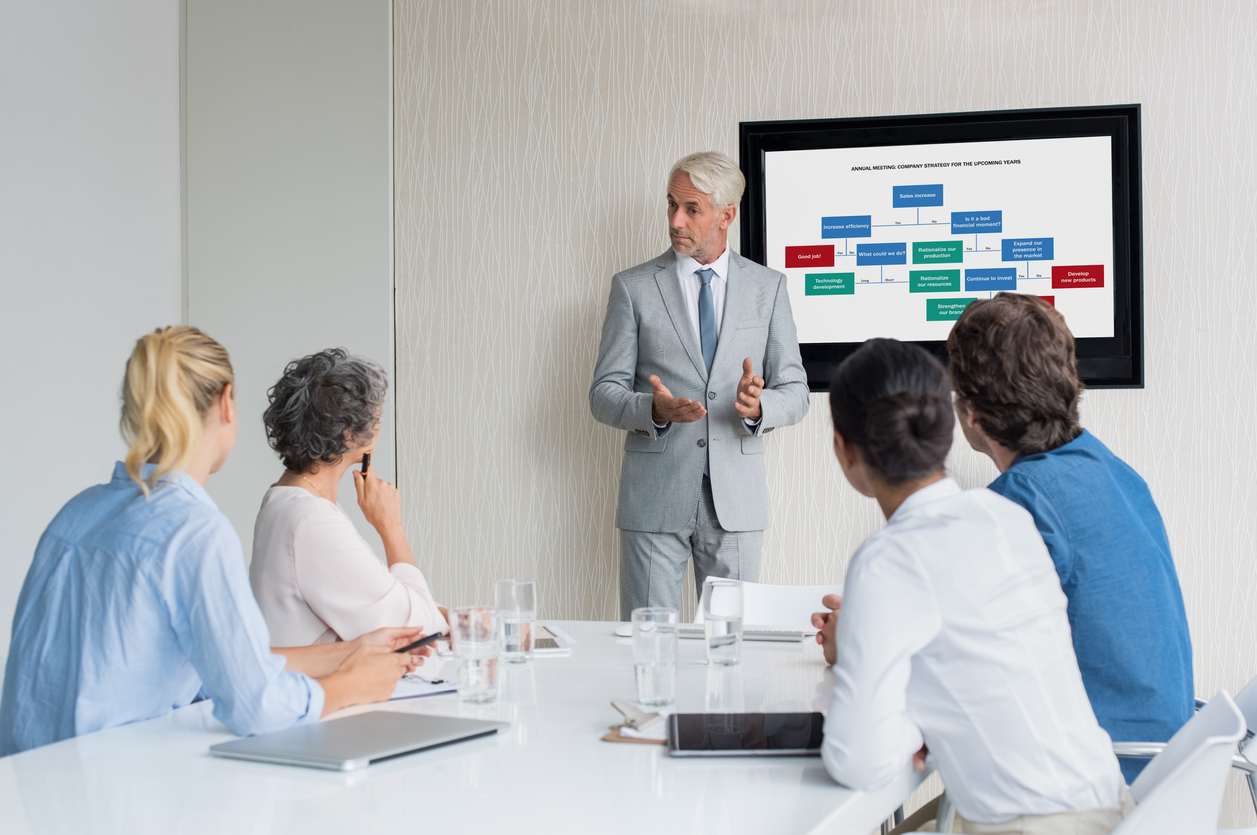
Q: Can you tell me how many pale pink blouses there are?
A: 1